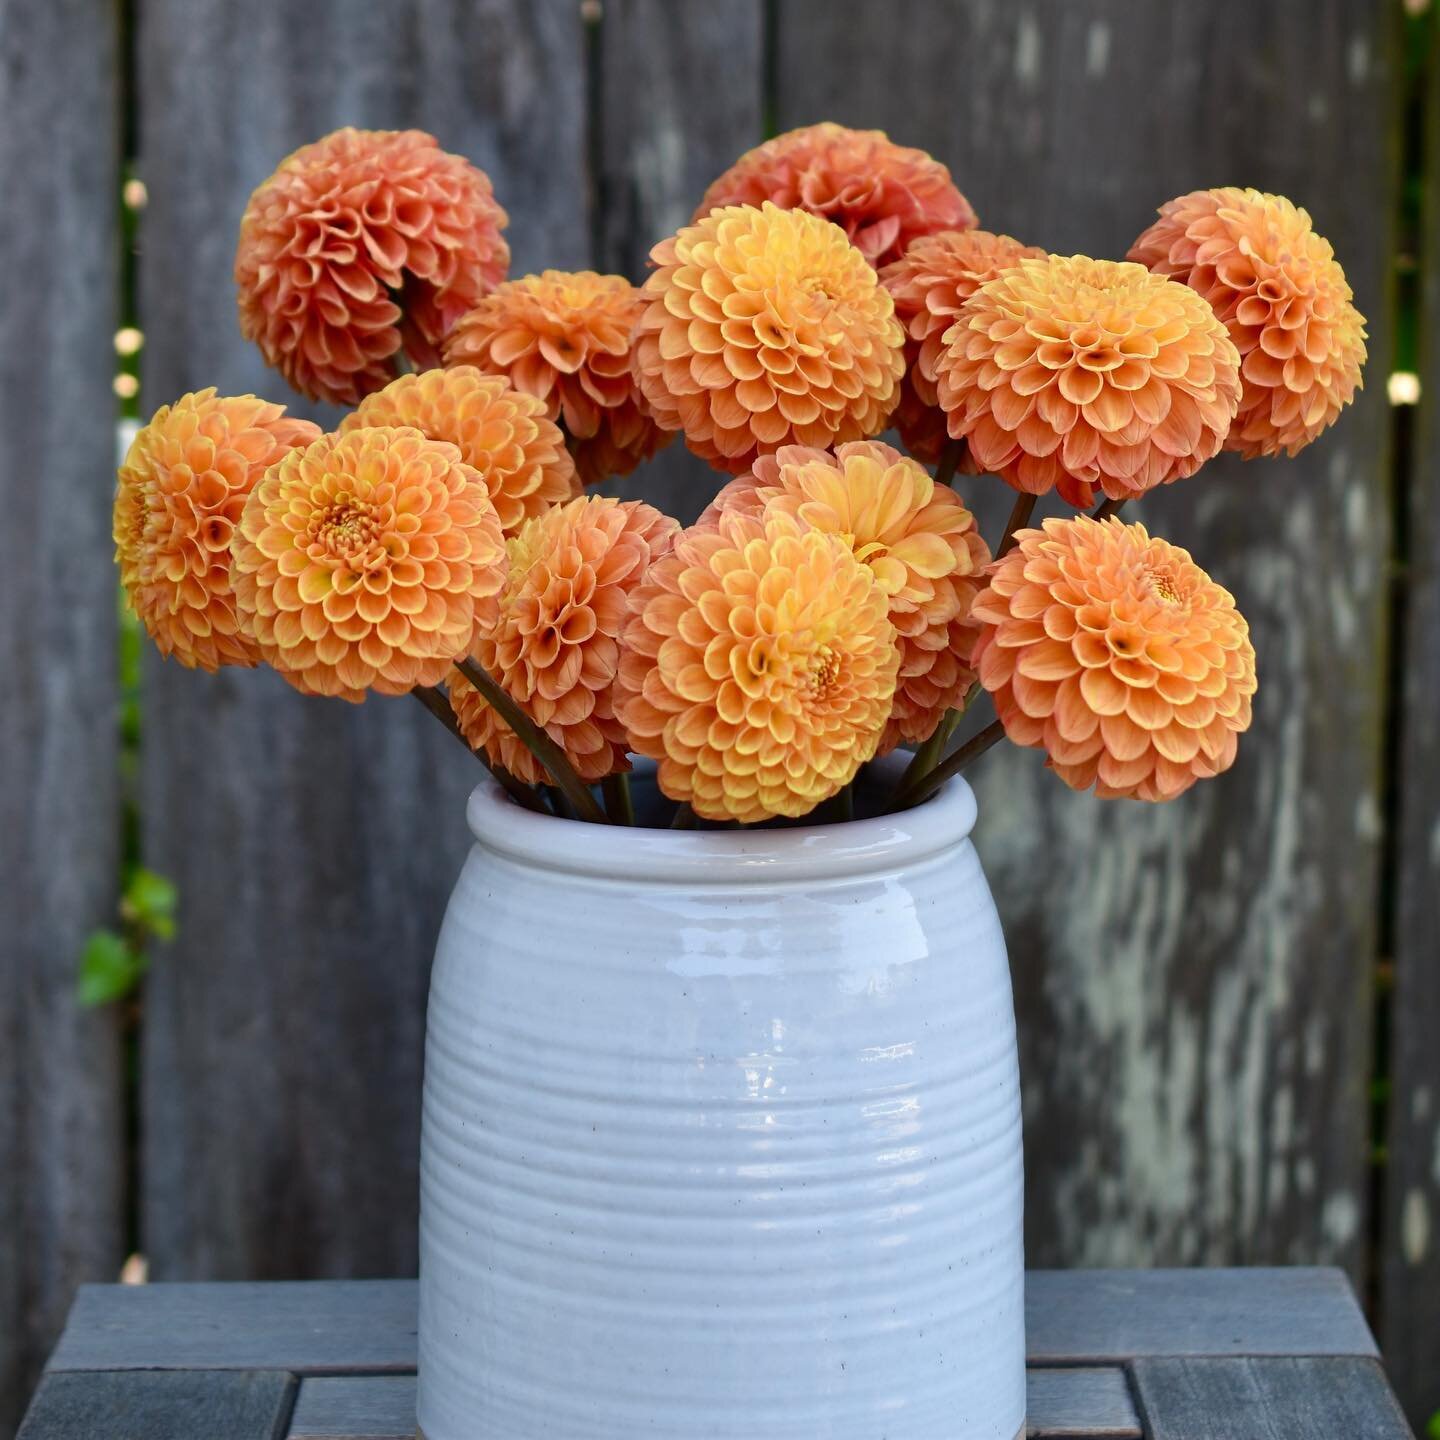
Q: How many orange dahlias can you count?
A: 14